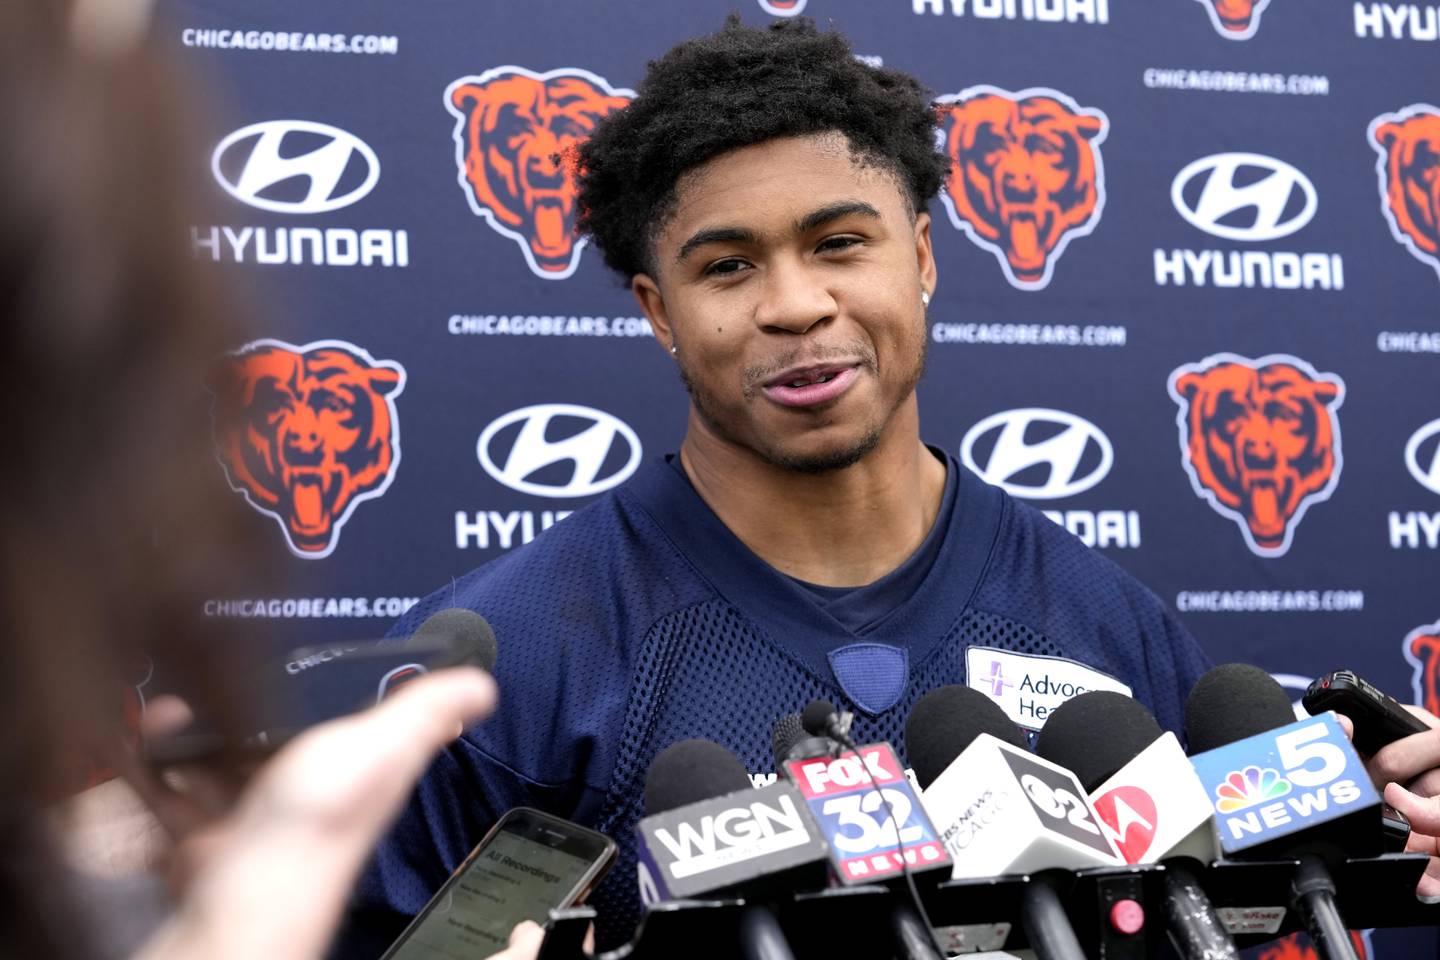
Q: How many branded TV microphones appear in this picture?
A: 5